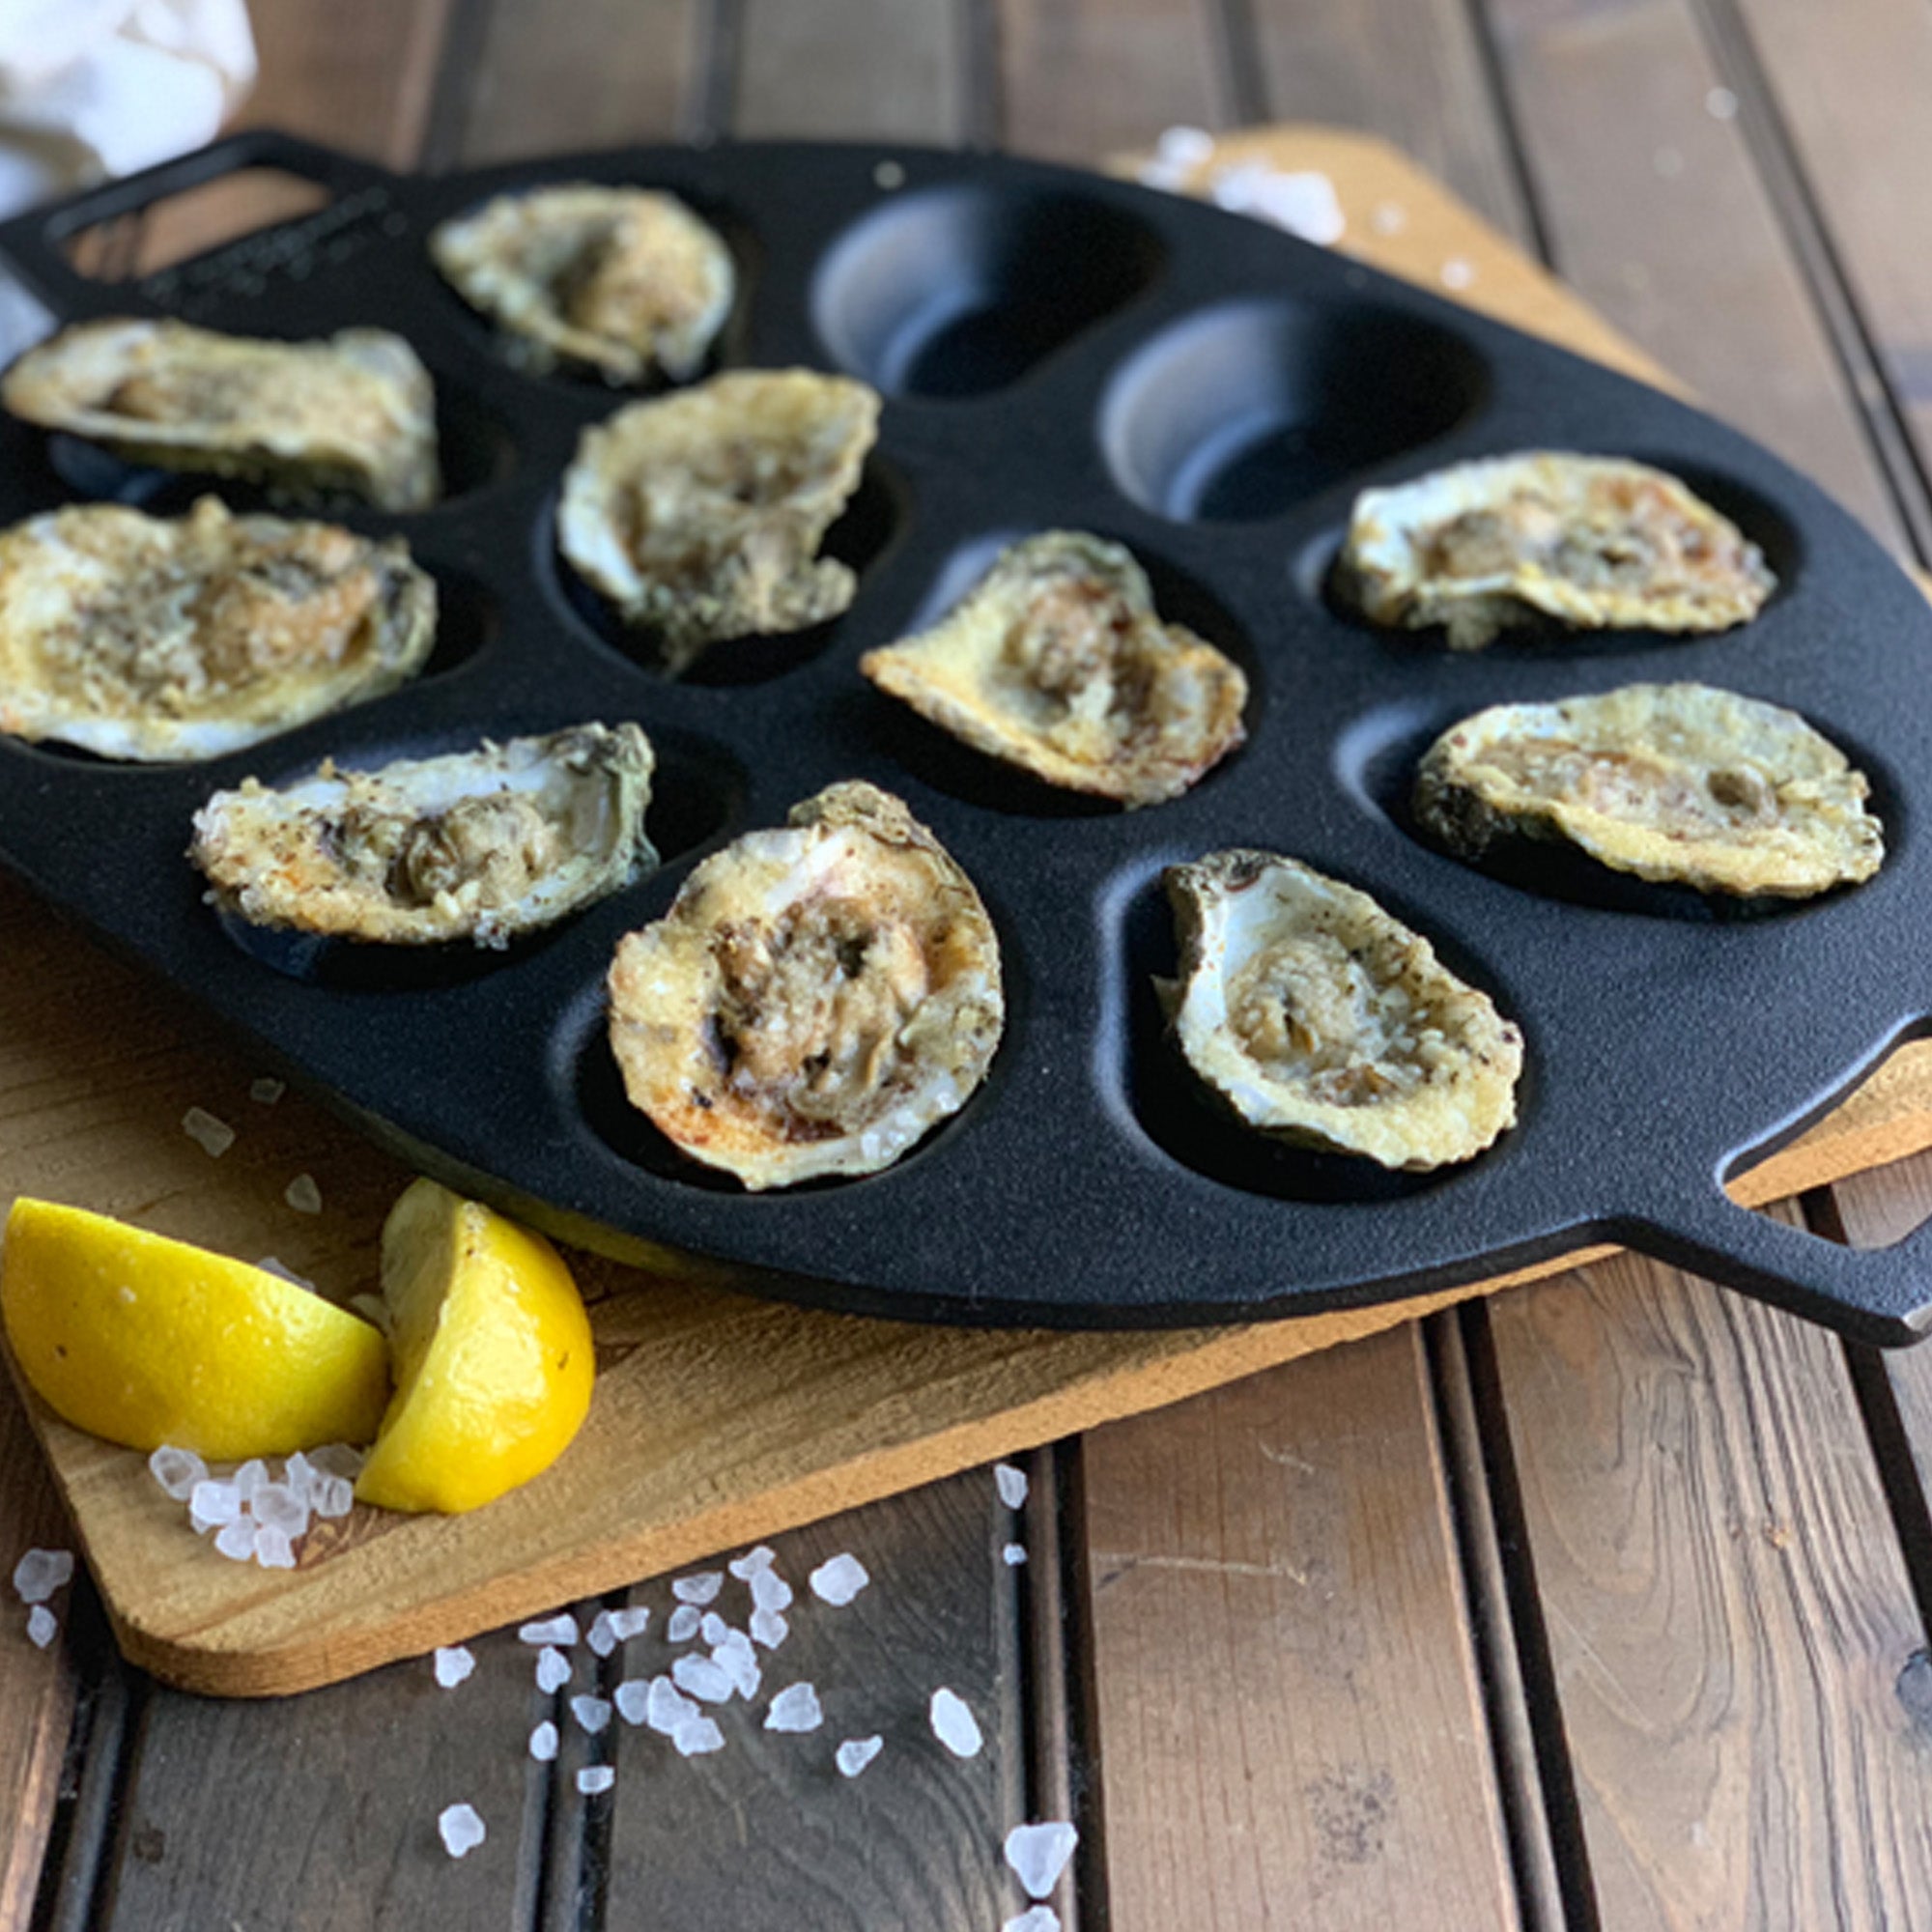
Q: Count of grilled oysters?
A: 10